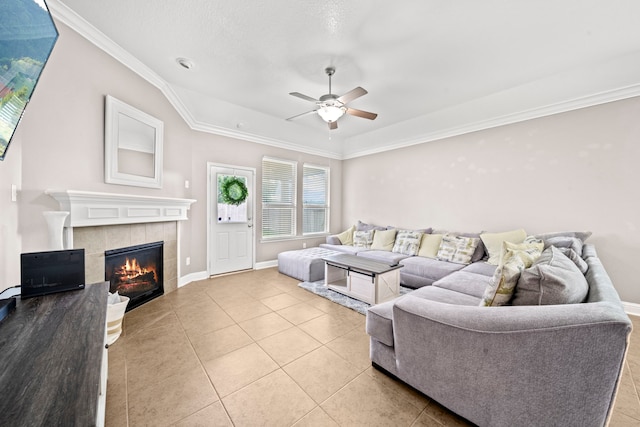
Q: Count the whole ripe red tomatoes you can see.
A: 0